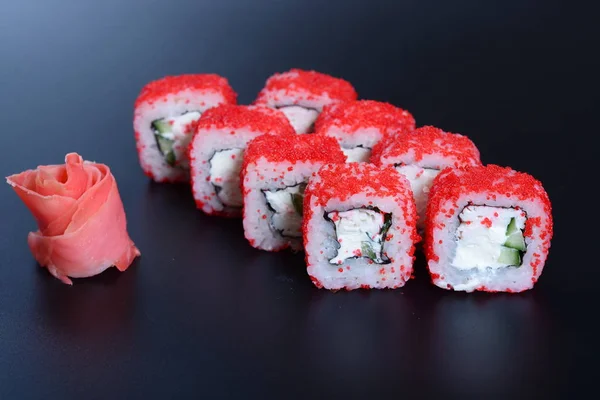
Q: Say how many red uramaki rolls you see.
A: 8